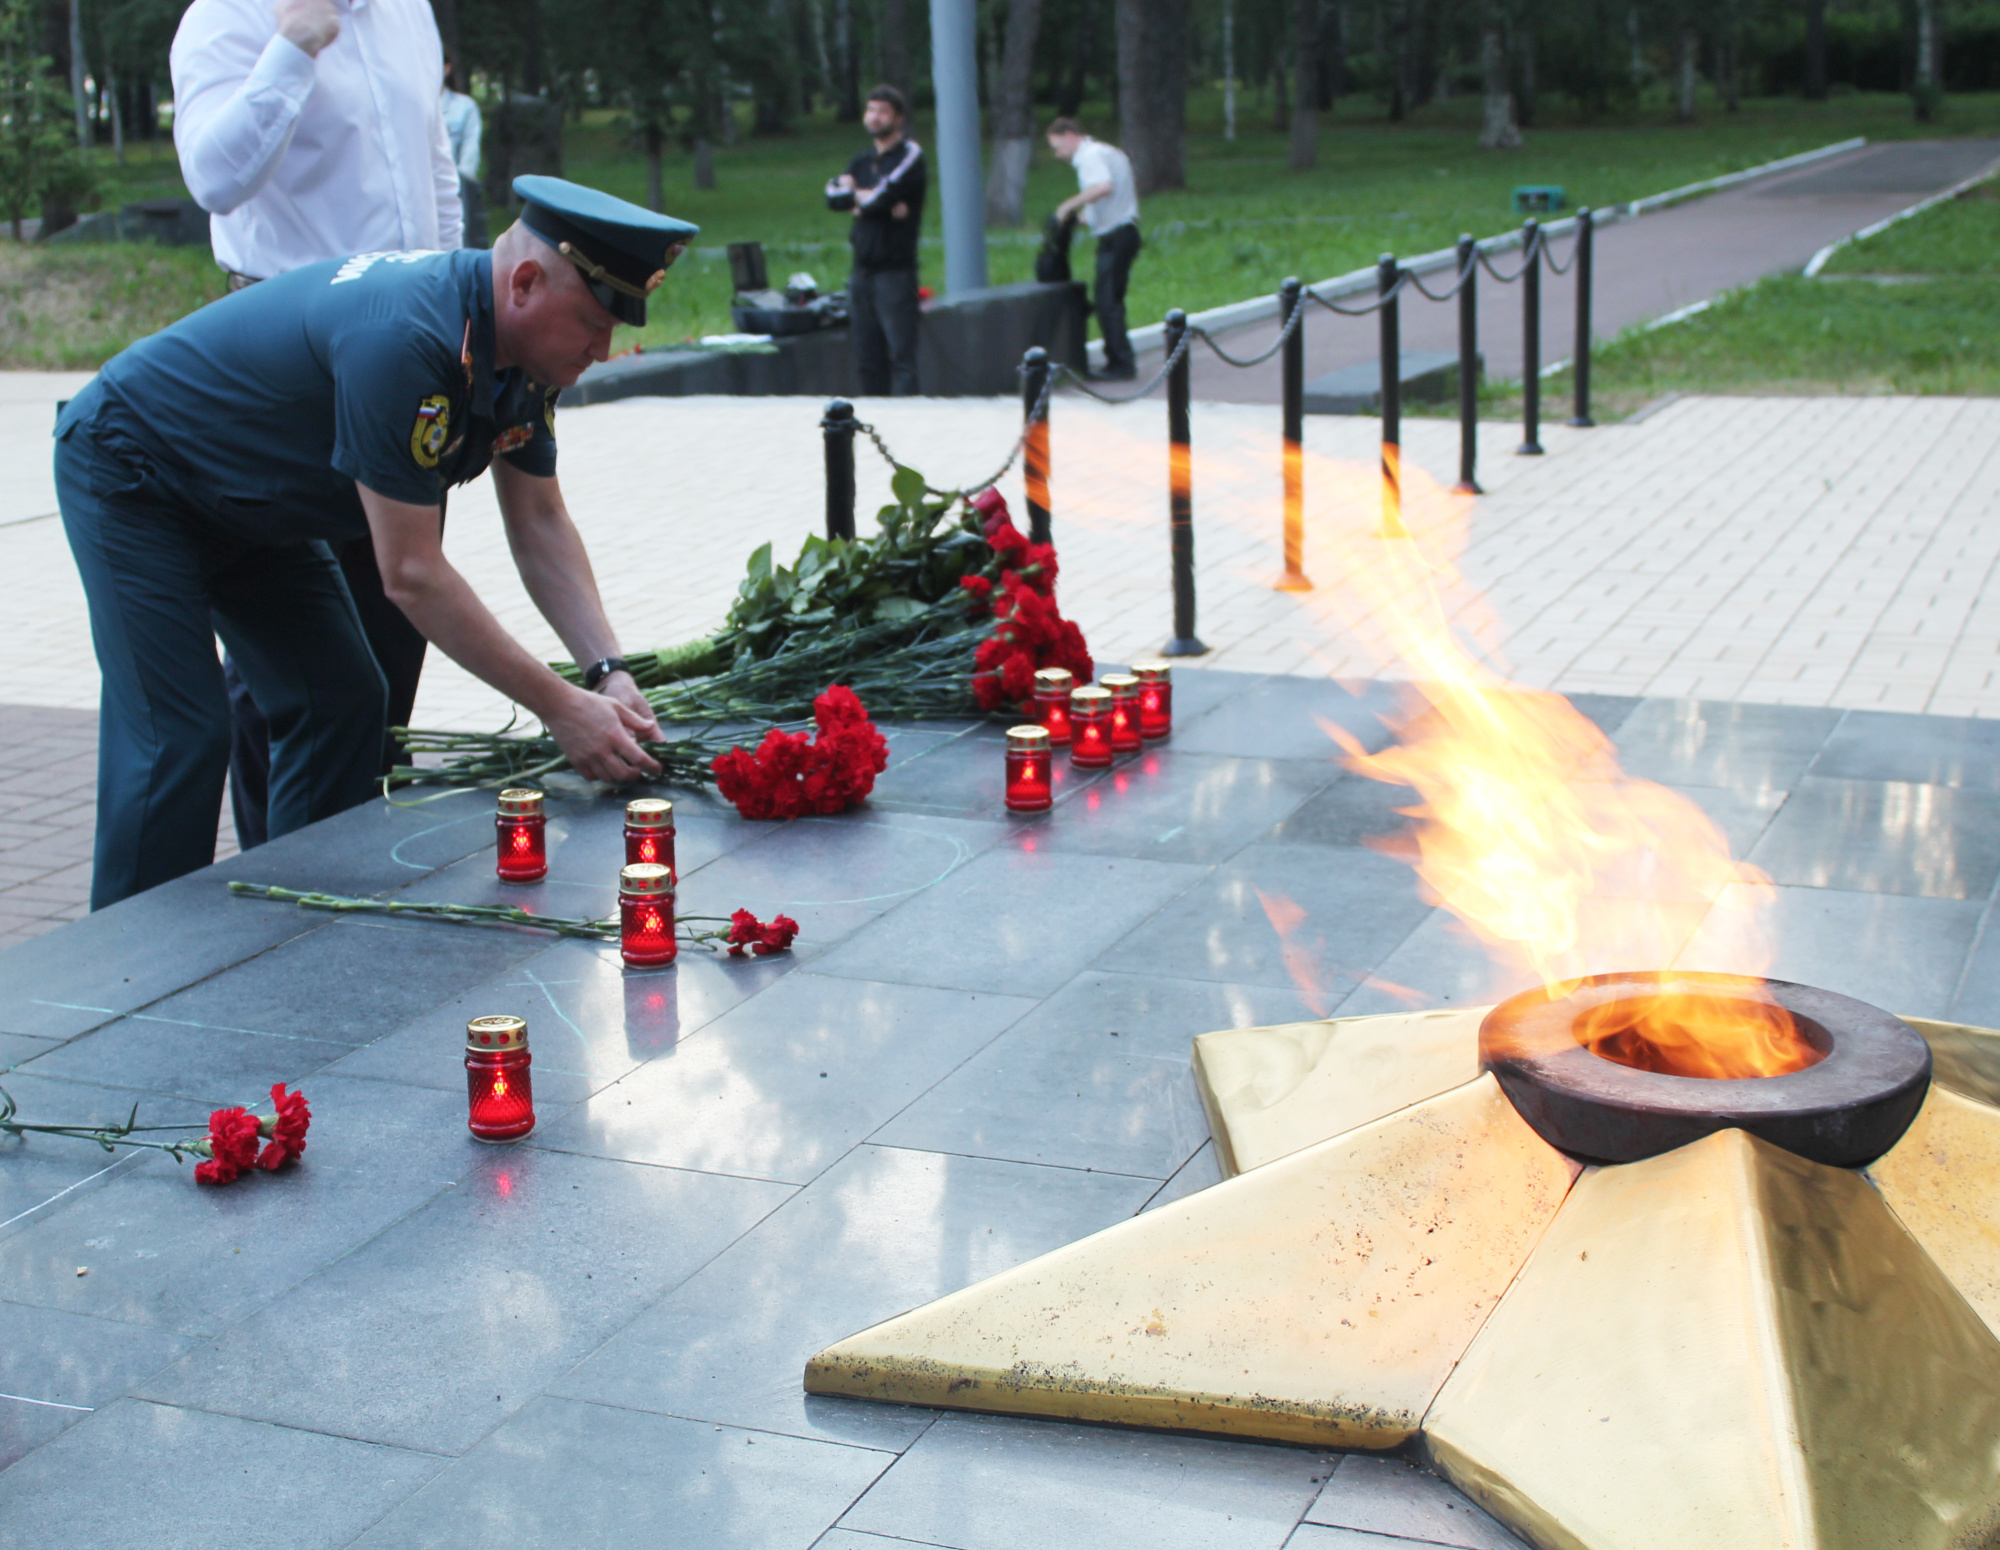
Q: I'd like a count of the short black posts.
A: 8